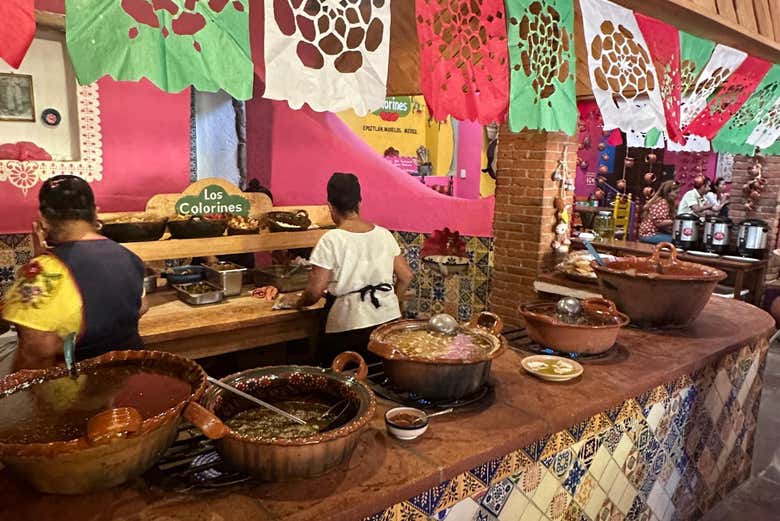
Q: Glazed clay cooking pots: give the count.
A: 5